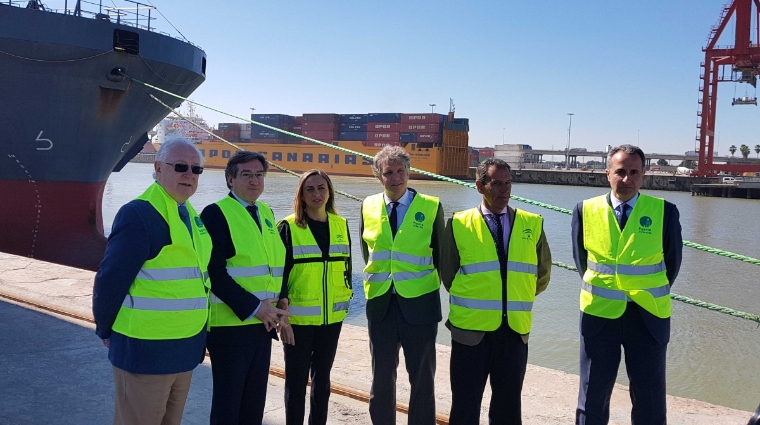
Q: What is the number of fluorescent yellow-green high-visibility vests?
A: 6